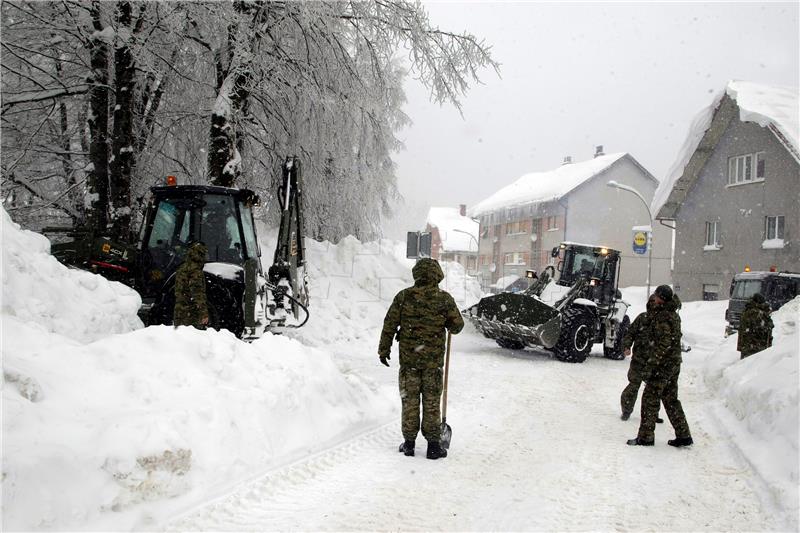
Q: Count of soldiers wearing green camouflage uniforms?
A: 5